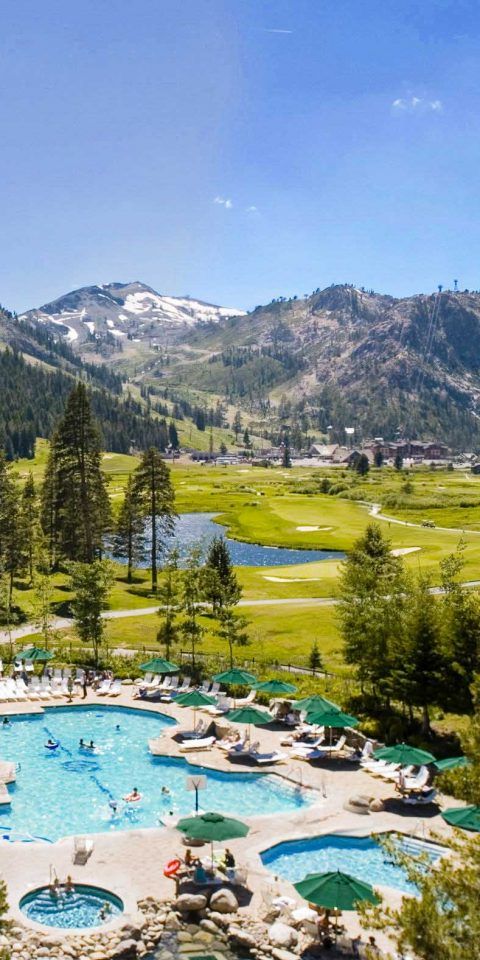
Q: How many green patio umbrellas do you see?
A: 13